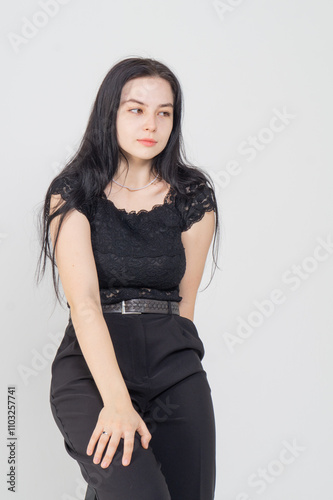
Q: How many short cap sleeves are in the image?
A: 2